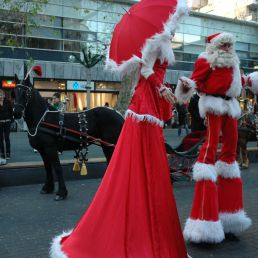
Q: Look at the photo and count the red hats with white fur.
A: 1